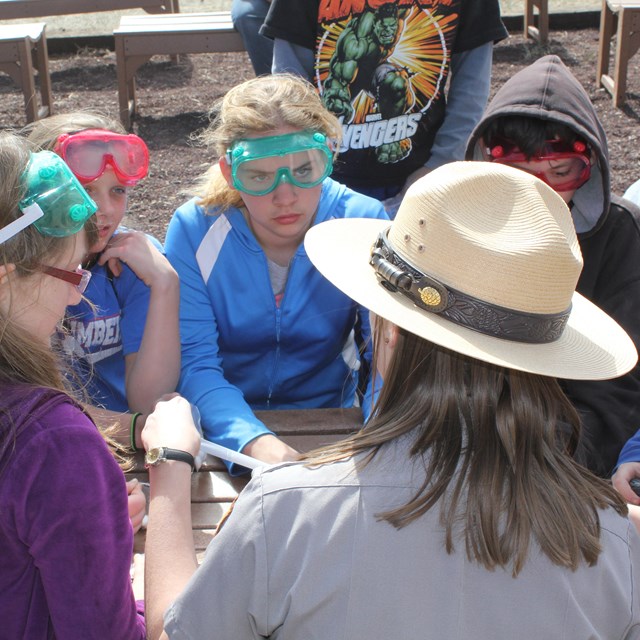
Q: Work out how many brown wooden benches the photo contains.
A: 5